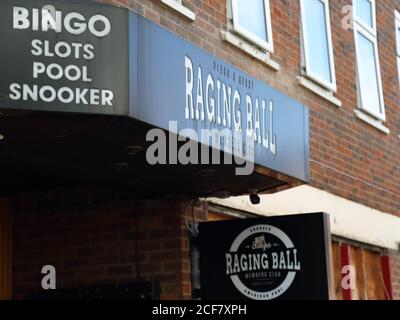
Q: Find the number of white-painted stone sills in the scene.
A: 4